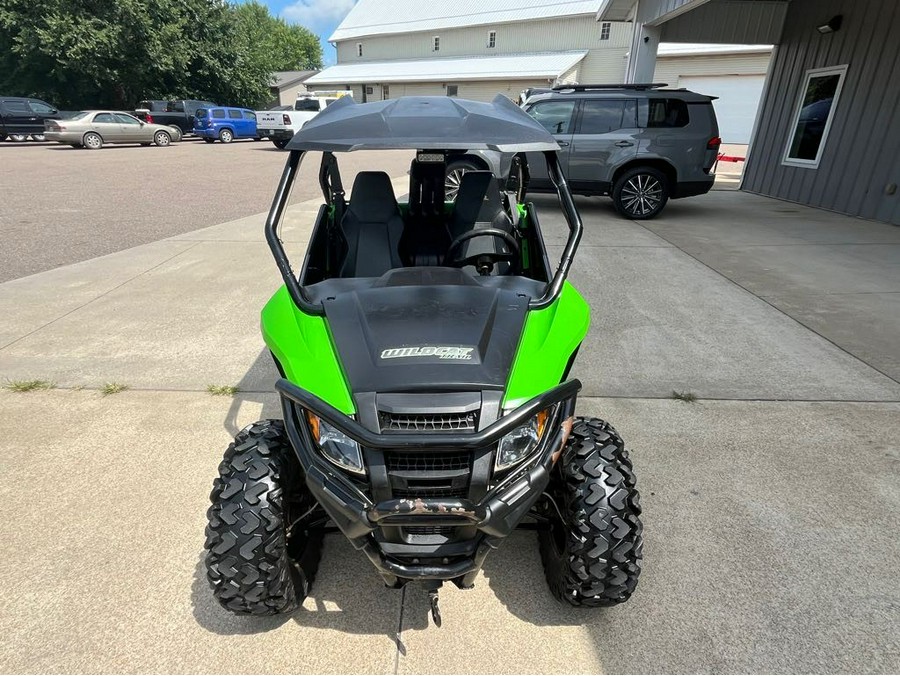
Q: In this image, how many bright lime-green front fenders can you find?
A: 2